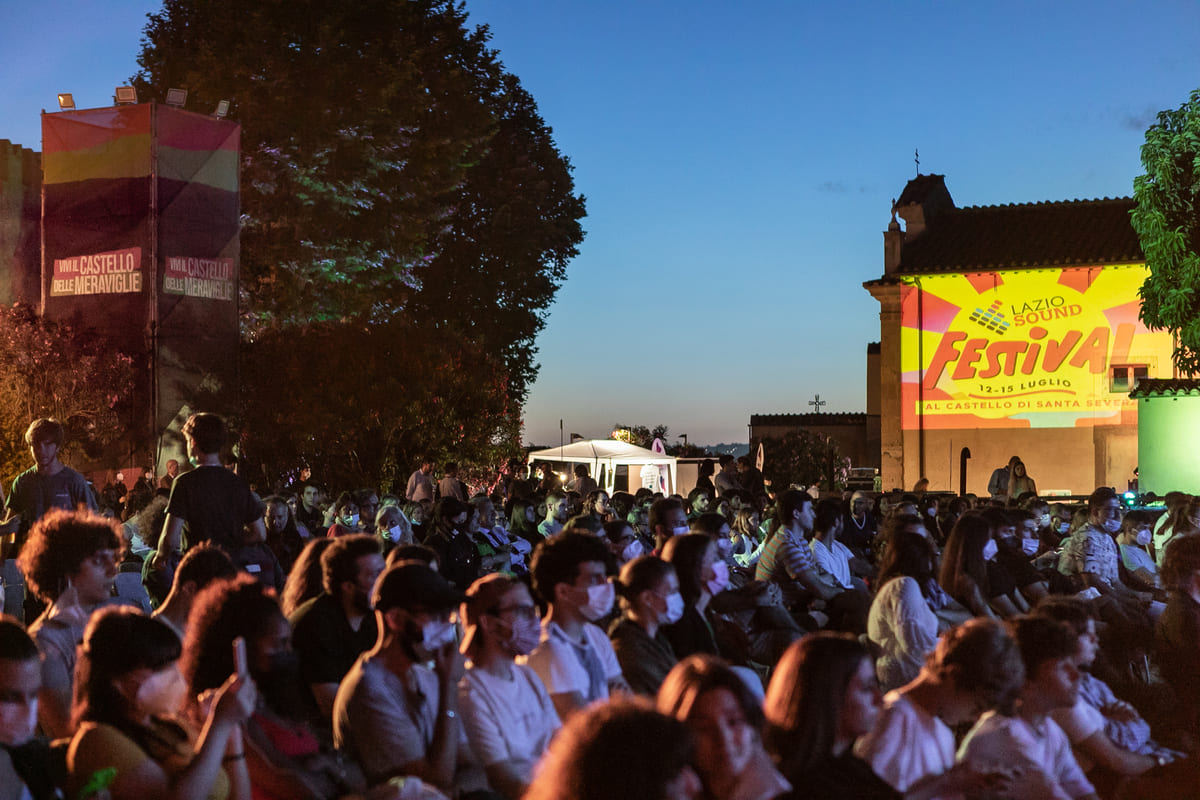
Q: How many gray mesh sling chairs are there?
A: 2